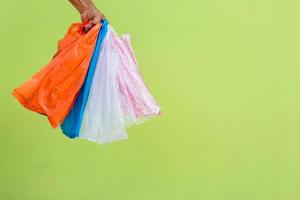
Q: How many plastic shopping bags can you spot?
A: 4